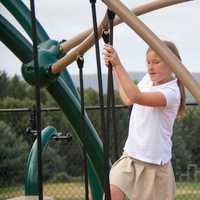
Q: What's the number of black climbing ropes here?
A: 5